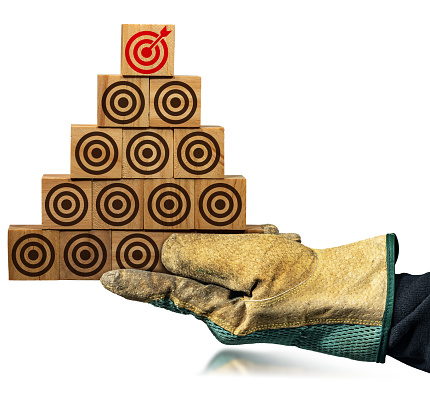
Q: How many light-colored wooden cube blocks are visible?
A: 13